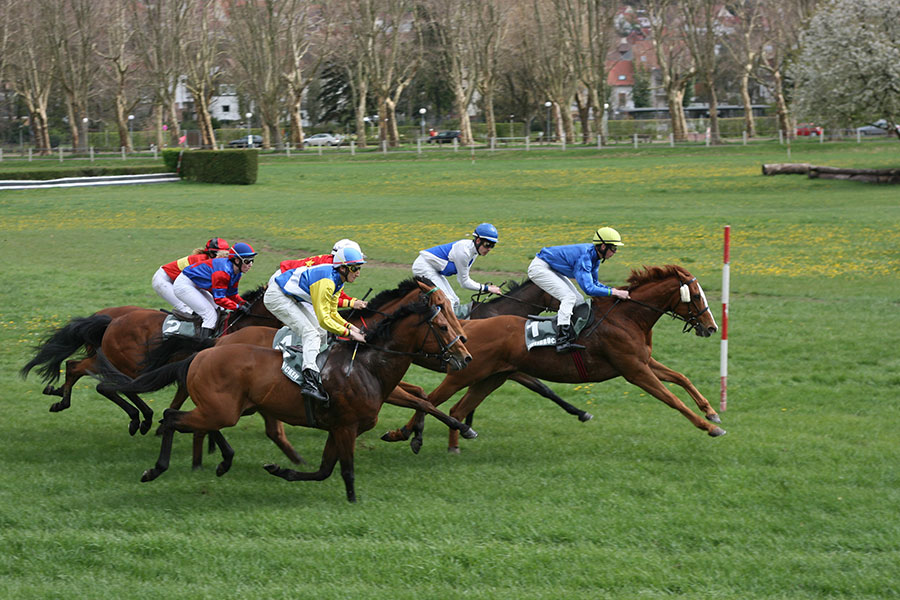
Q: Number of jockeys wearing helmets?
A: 6